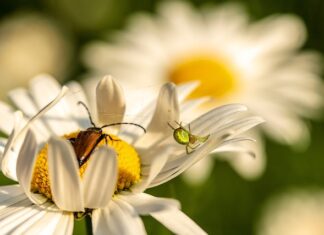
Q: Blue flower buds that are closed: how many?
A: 0